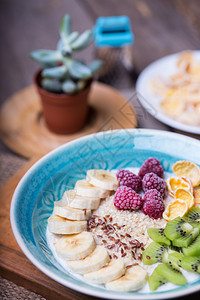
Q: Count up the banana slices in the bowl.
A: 9